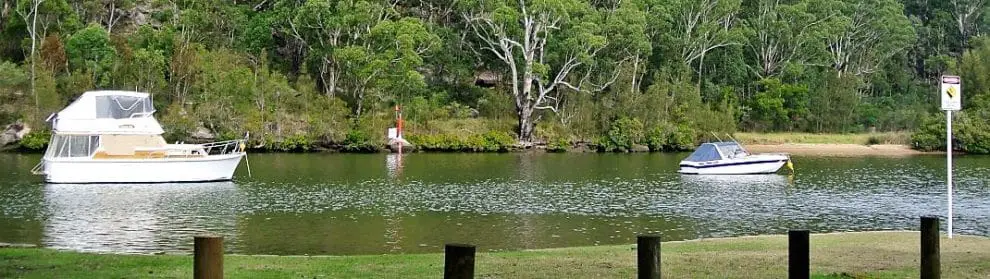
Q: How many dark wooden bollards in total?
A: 5